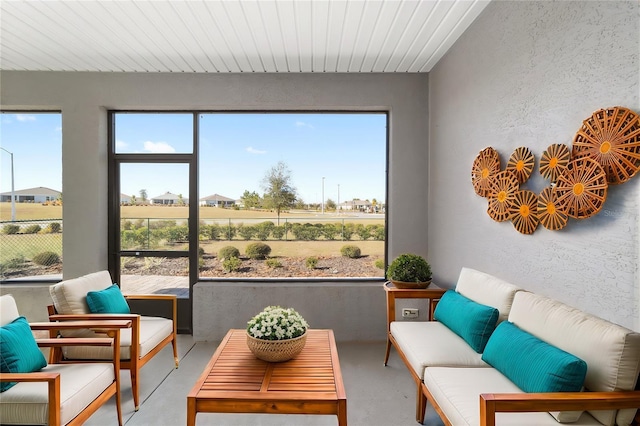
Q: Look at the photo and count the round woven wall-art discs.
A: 8